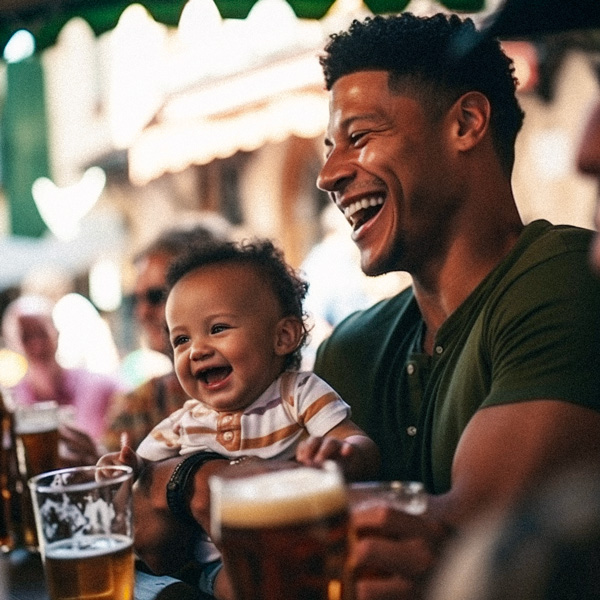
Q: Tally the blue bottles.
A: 0